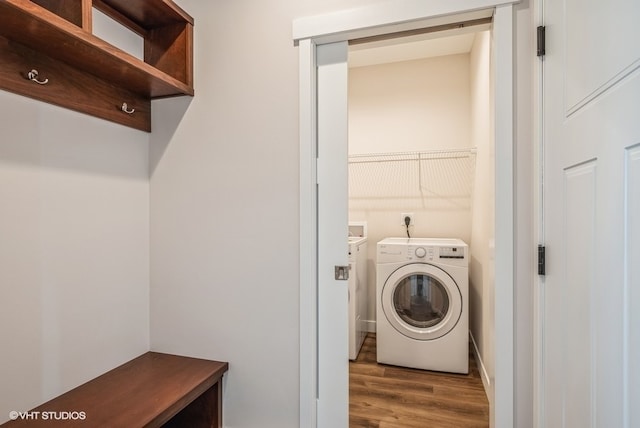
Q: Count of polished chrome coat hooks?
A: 2